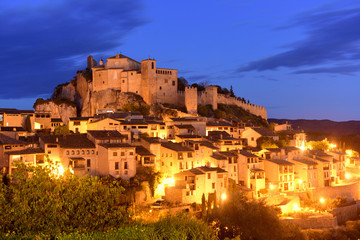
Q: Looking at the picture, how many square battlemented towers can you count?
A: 1